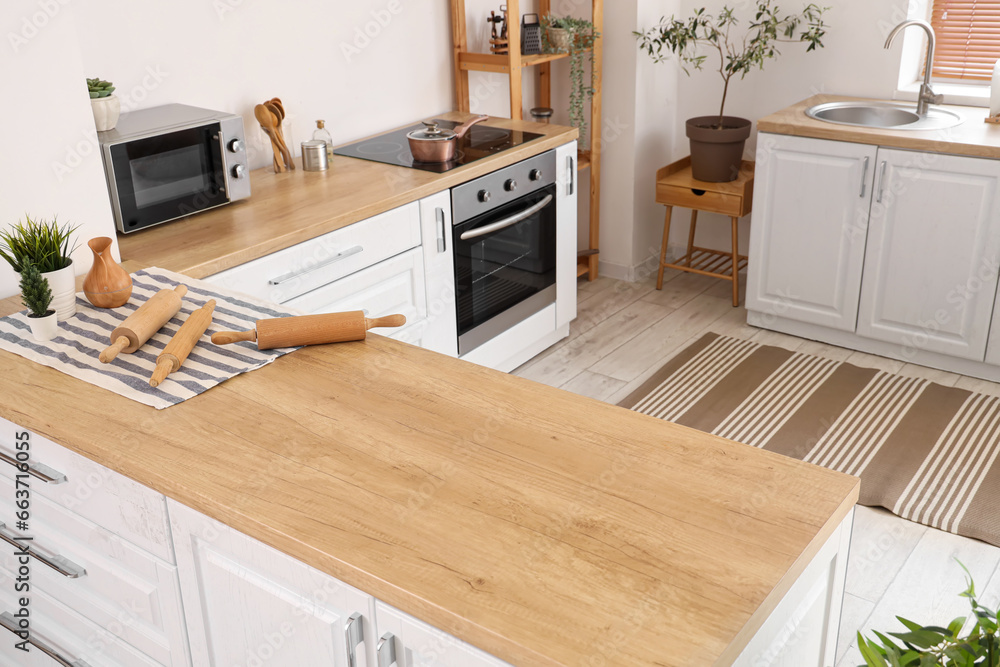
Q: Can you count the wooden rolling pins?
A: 3